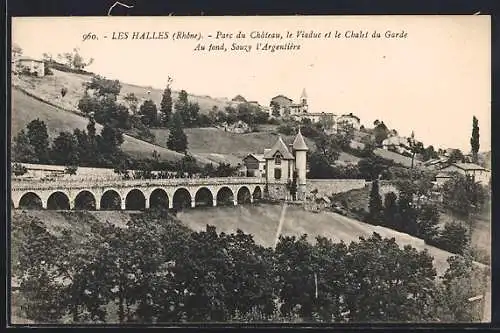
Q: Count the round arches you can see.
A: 11